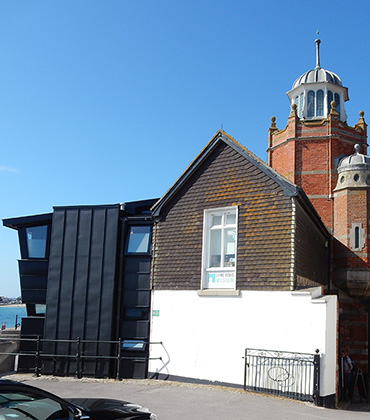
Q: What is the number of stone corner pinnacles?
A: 4